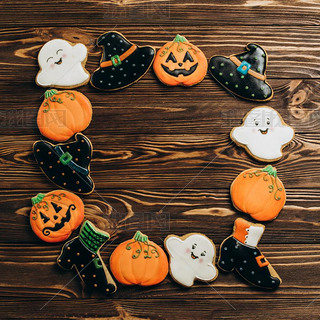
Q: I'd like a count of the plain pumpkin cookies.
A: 3